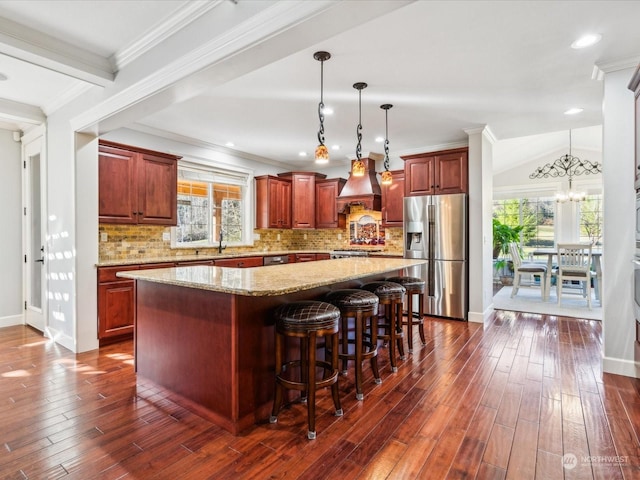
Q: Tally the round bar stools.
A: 4